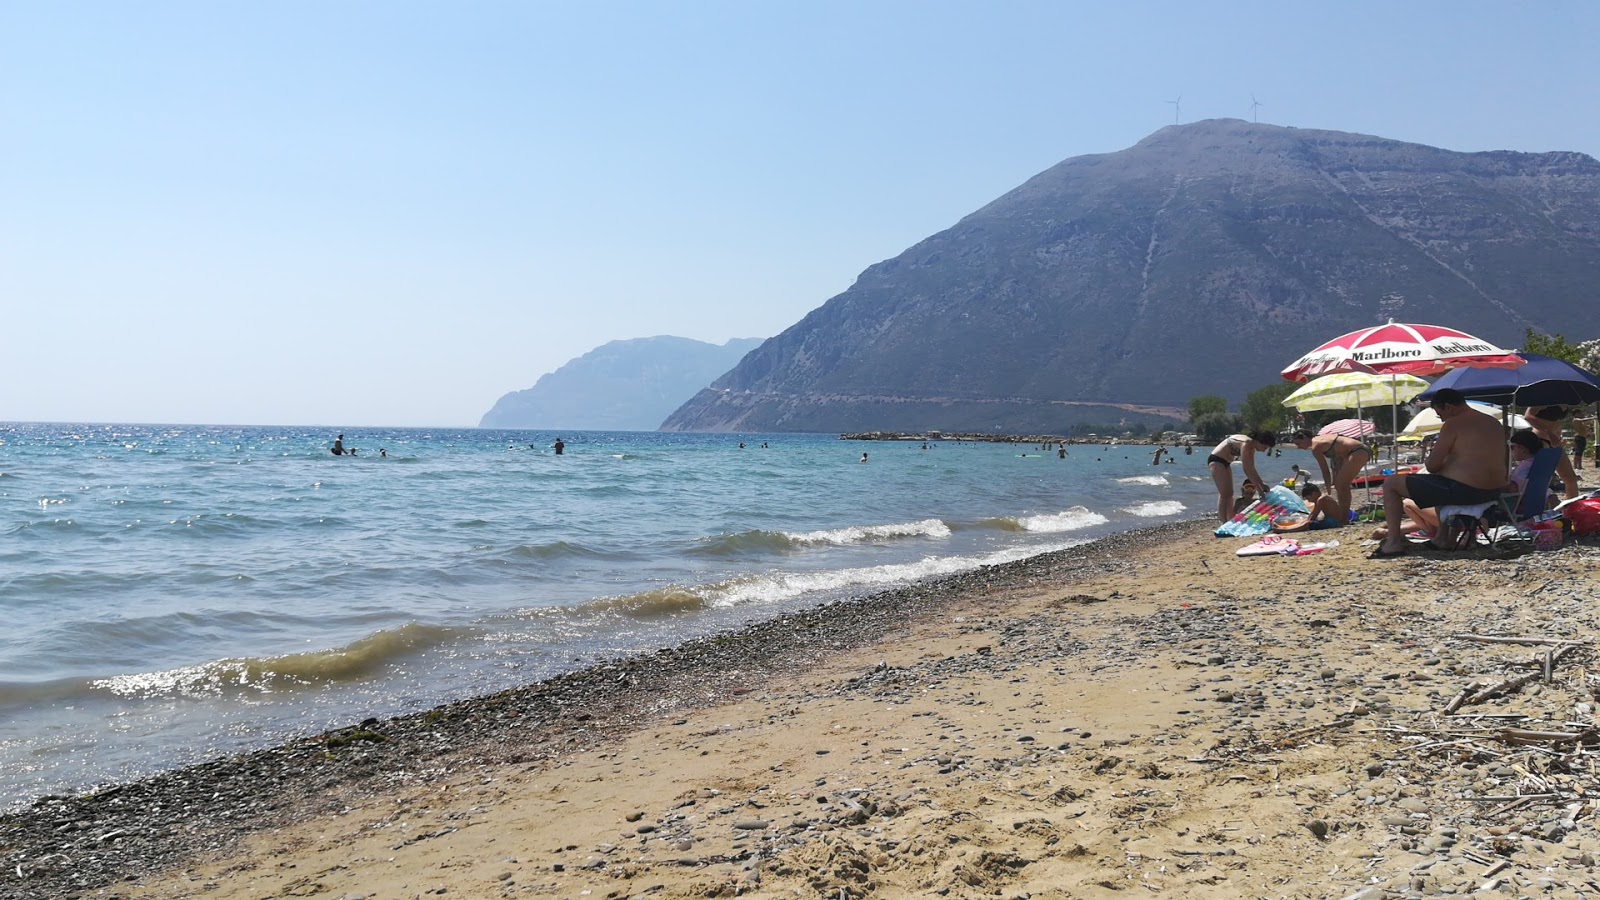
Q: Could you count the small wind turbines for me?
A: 2